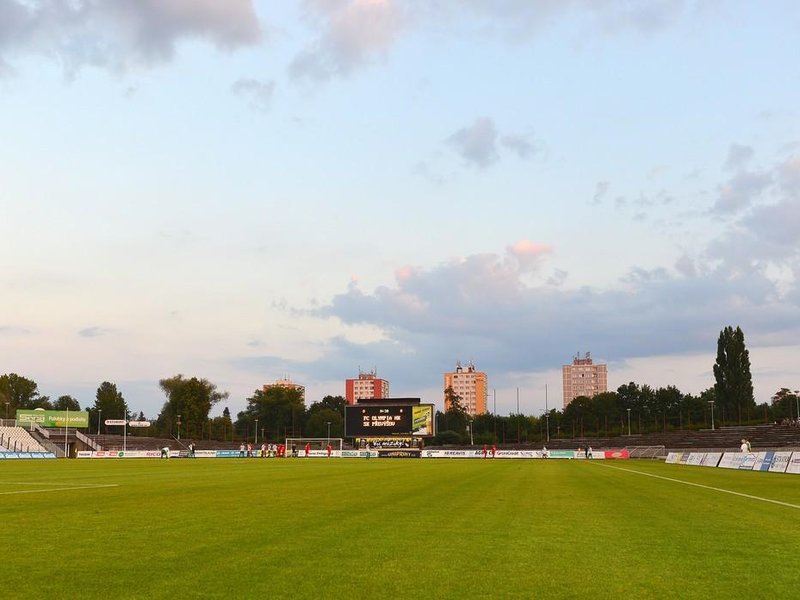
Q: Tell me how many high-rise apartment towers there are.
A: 4